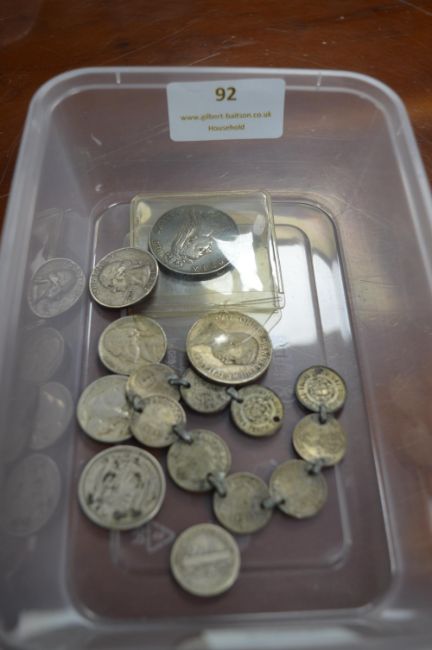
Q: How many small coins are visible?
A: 9